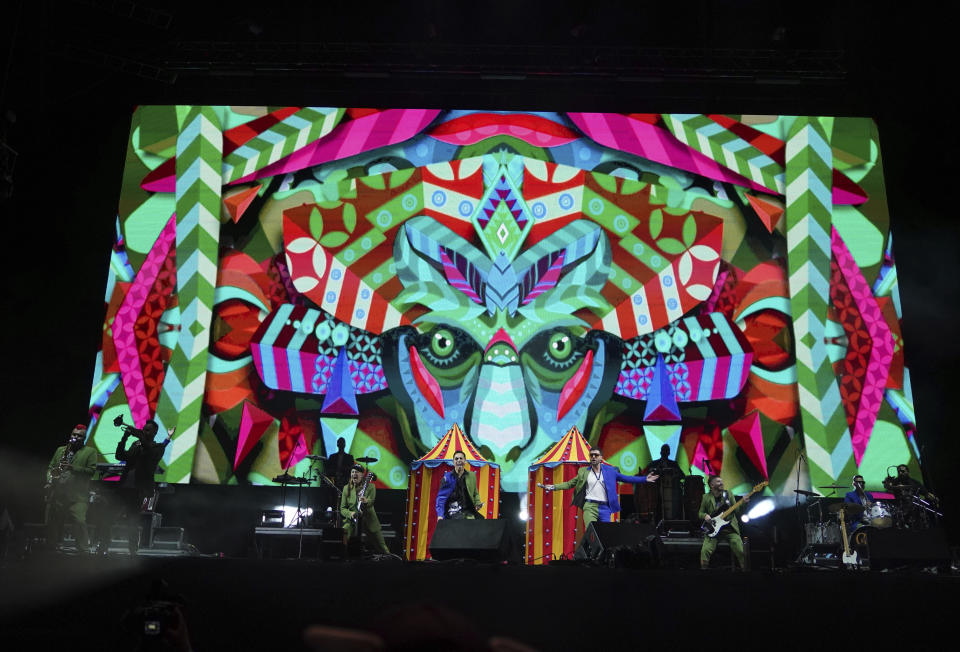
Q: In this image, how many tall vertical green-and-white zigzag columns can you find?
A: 2